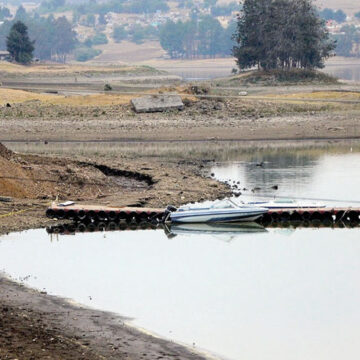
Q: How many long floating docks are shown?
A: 1